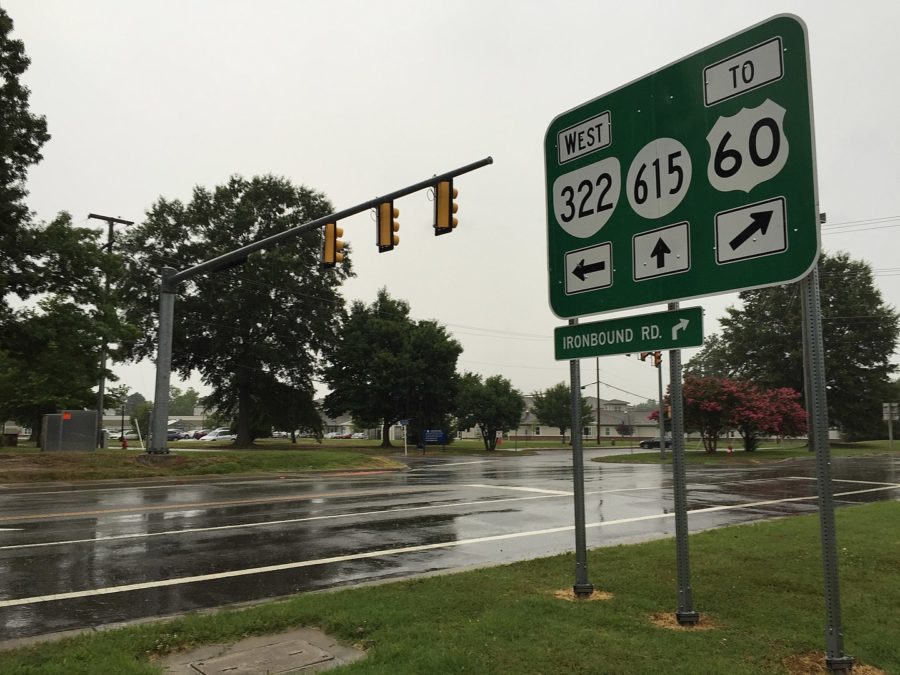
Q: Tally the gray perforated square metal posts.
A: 3